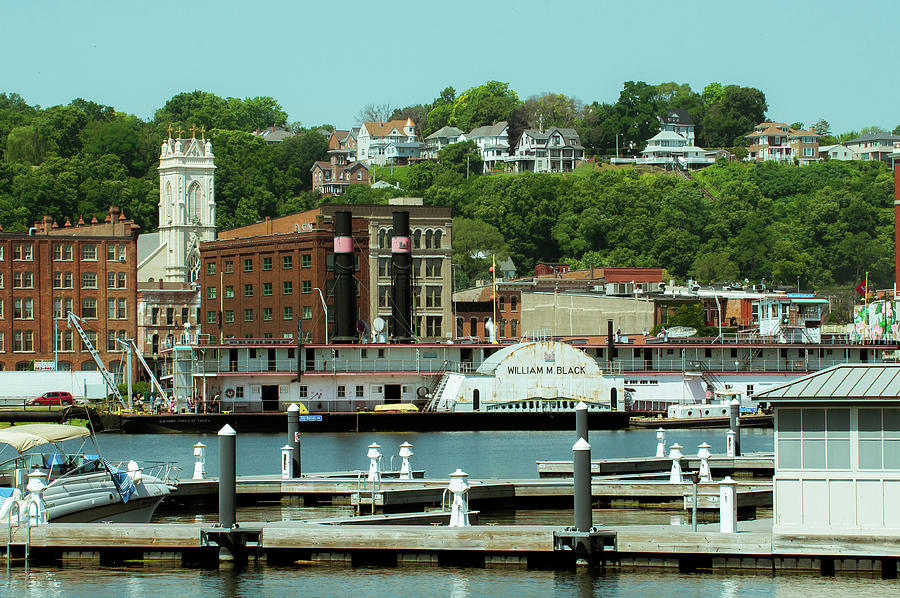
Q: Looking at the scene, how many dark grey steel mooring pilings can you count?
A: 5